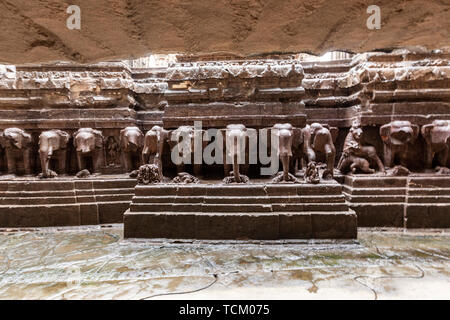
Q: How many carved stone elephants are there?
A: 11